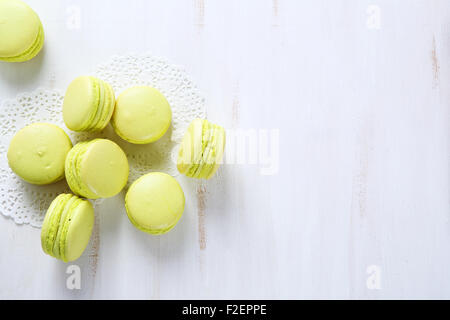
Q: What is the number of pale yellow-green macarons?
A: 8